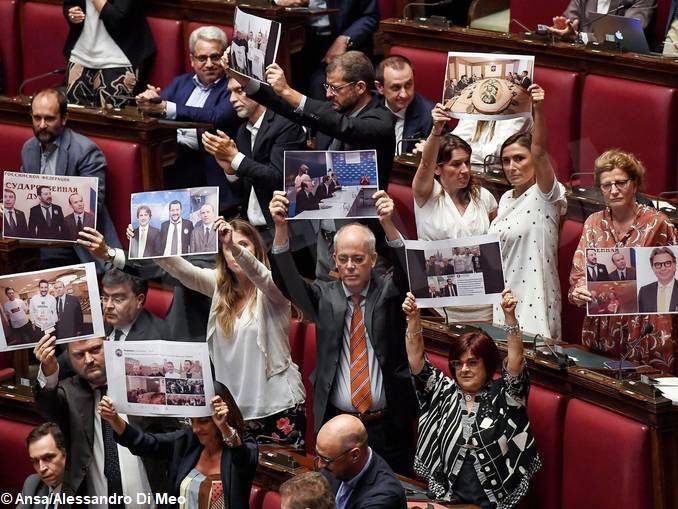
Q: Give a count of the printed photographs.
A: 9